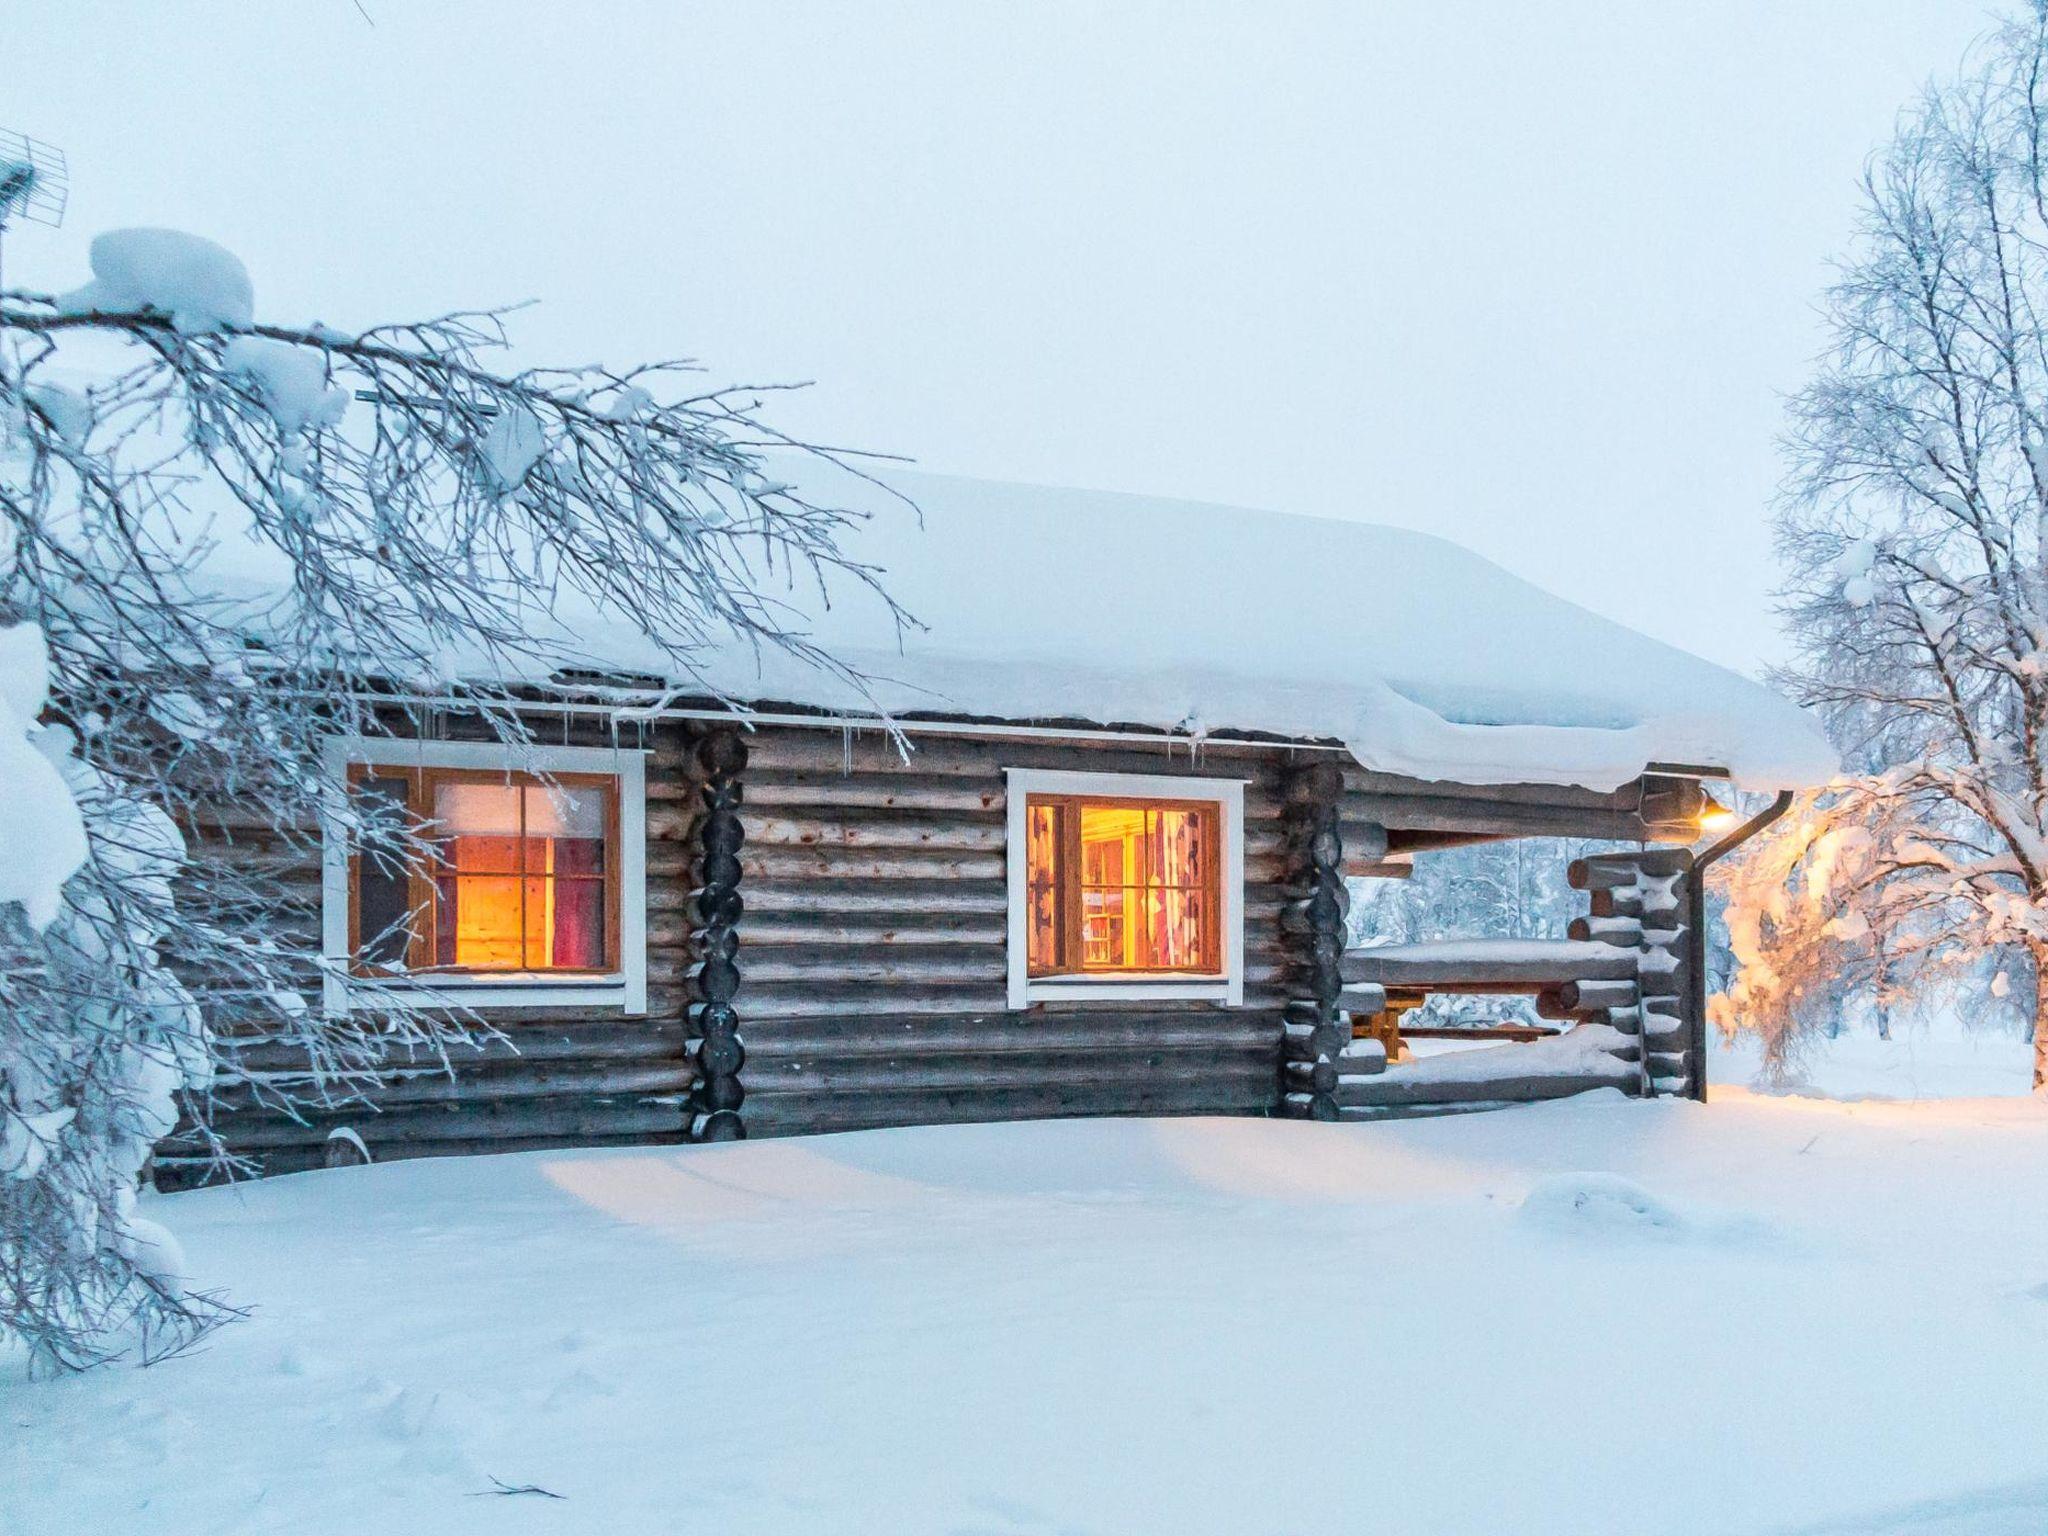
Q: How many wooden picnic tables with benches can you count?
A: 1